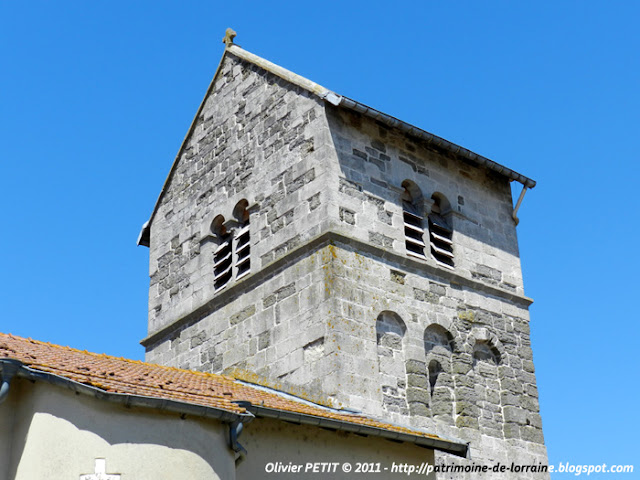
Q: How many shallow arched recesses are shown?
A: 3